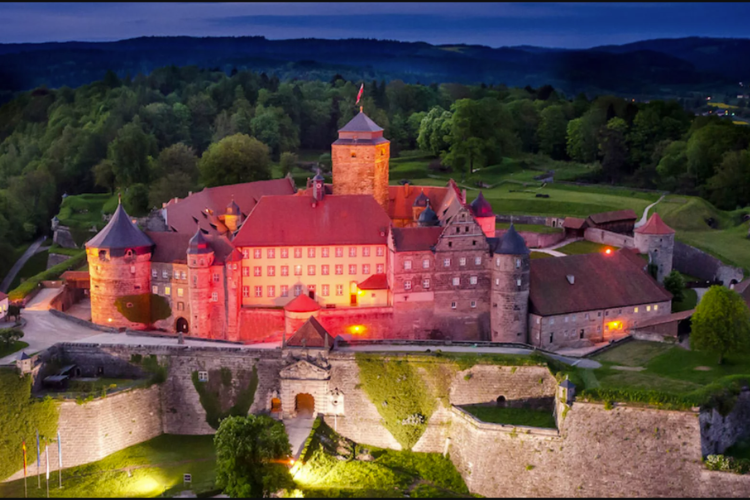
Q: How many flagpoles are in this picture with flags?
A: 5